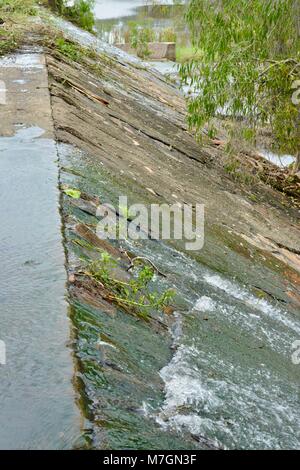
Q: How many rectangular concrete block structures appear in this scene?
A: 1